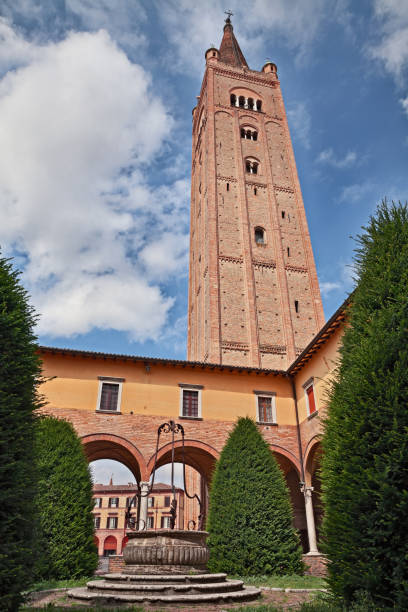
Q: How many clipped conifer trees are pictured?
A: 4